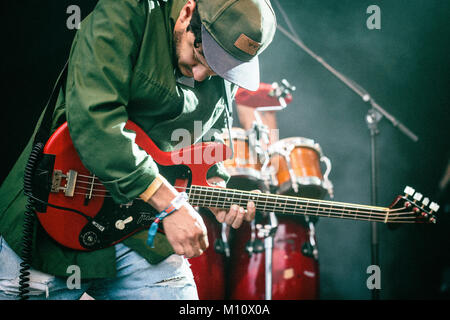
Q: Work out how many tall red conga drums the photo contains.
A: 2